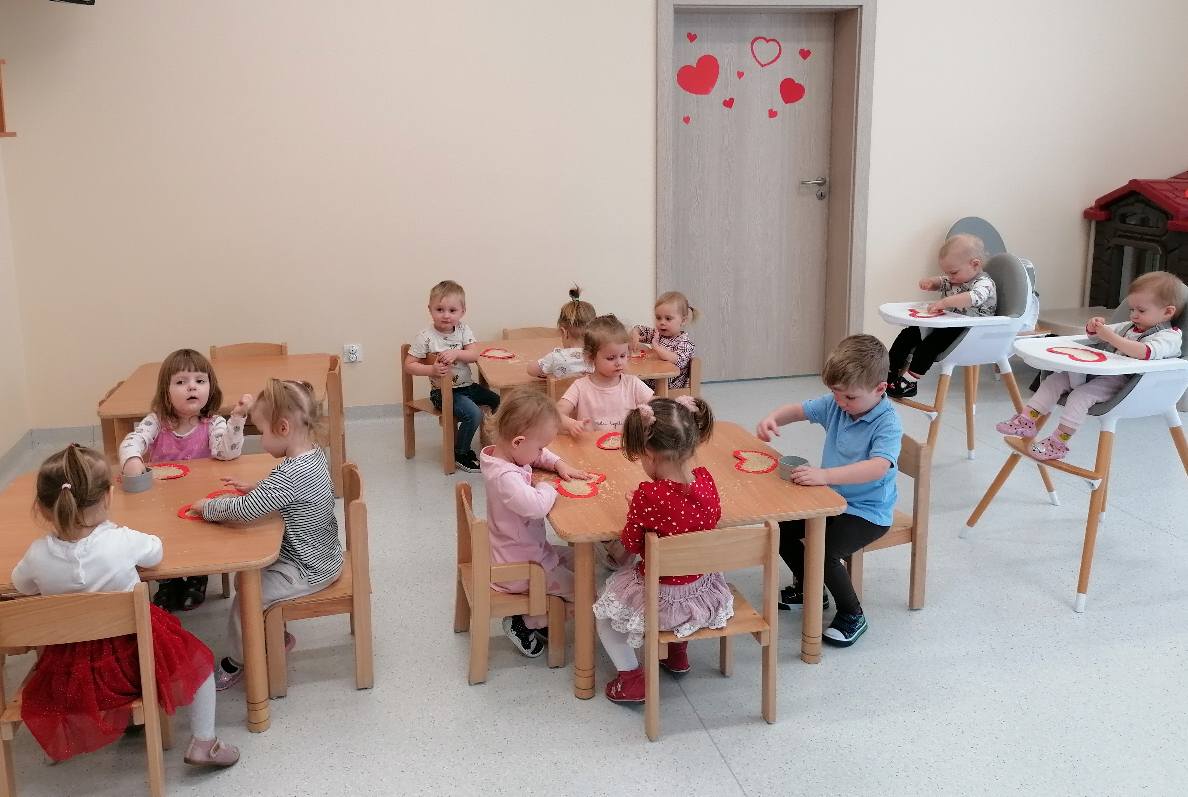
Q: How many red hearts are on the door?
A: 9